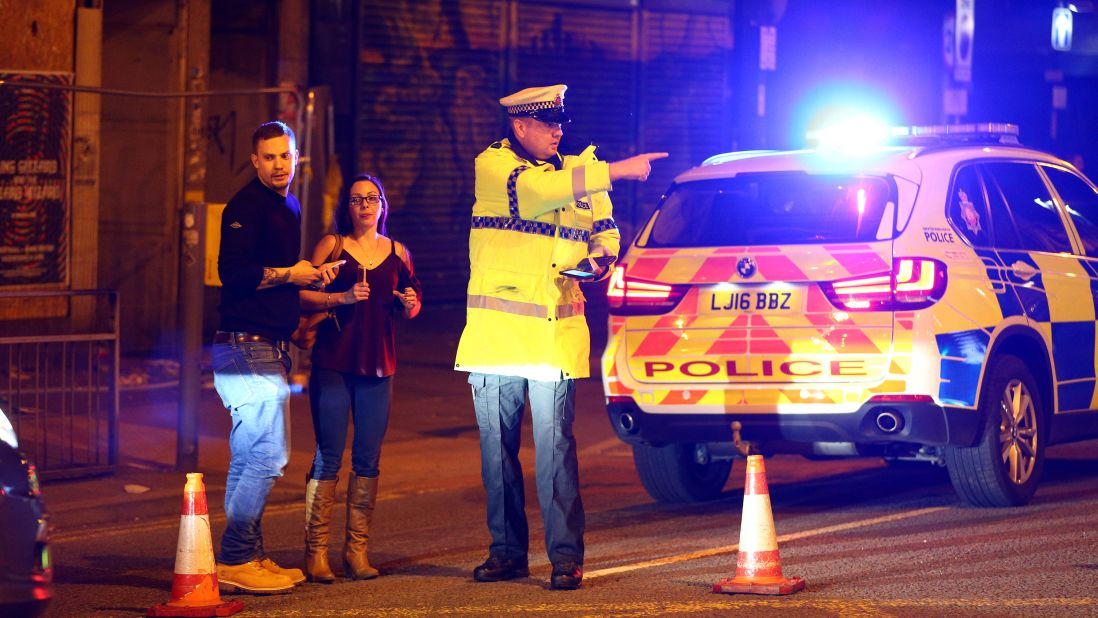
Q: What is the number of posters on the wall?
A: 1